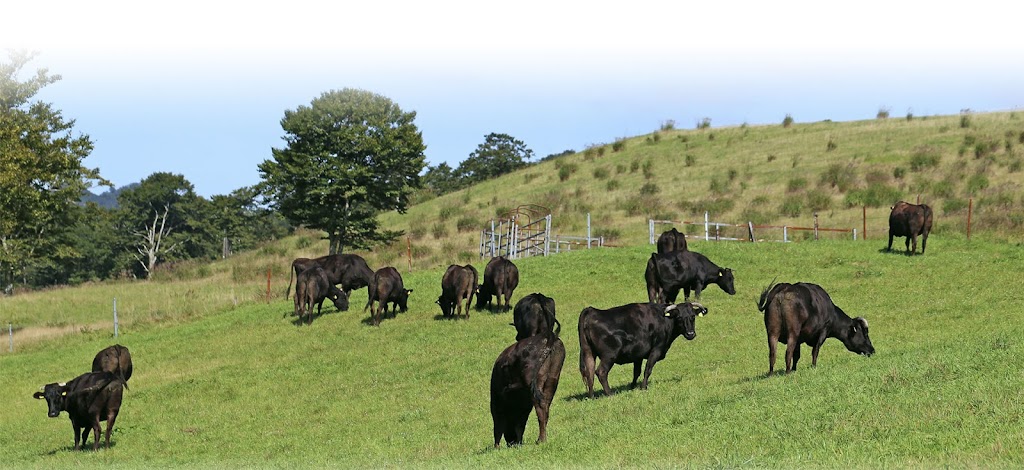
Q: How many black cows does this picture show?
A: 14